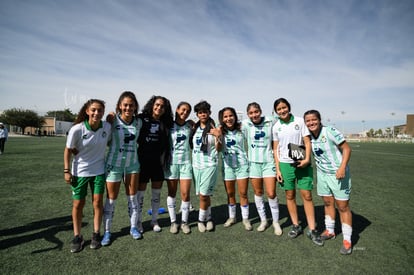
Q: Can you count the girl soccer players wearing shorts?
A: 9